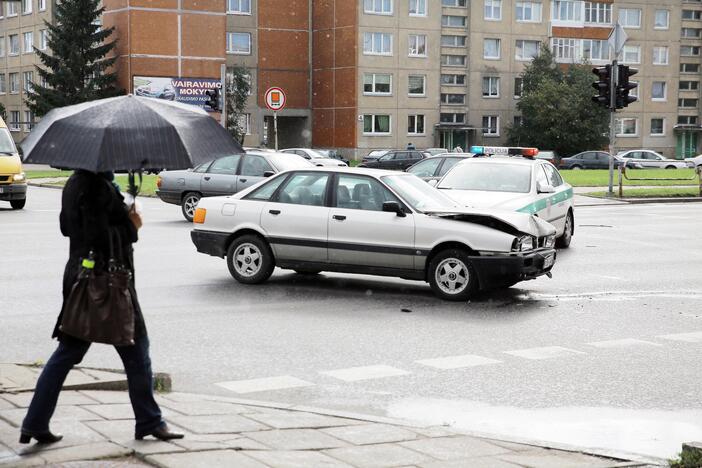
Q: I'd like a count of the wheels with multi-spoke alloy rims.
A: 3